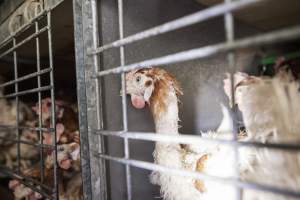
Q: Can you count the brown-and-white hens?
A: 1